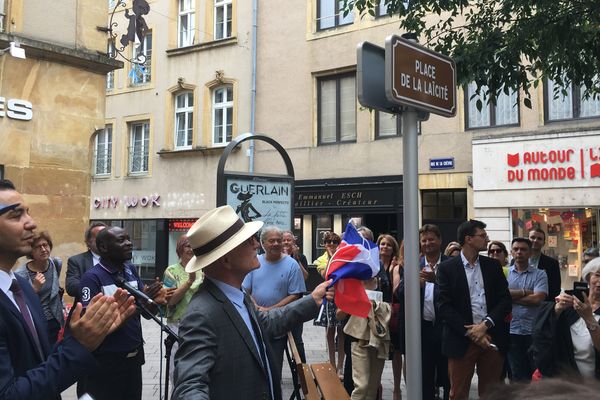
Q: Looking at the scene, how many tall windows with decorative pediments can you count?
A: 2